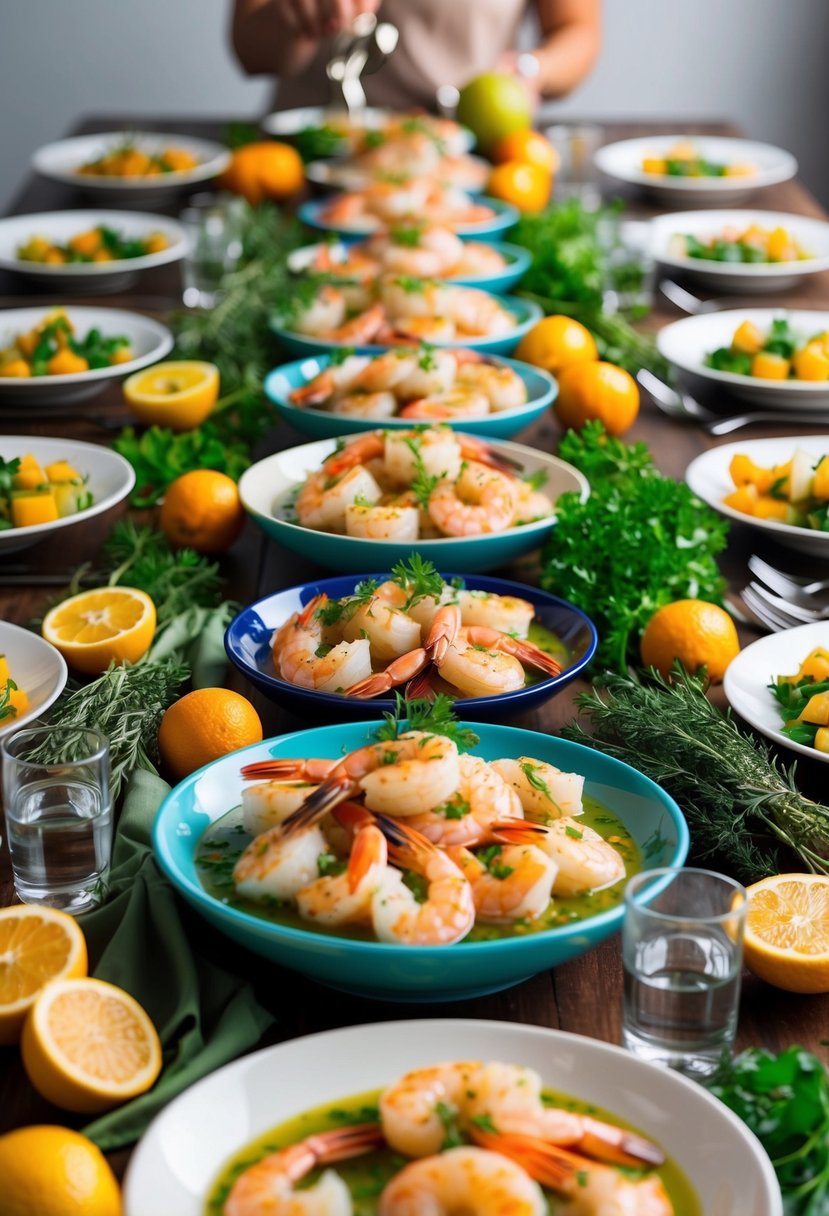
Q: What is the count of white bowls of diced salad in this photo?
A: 10